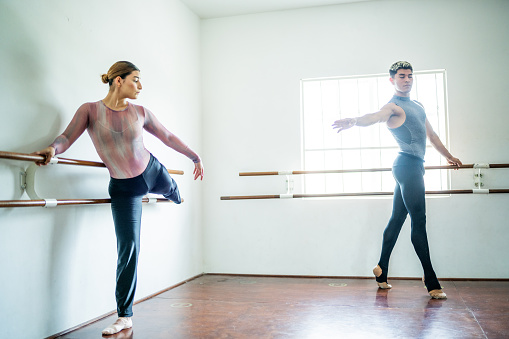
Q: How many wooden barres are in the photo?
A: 4